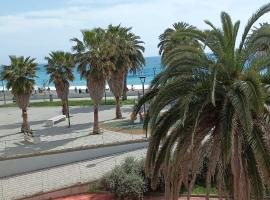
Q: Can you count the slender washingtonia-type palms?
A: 4